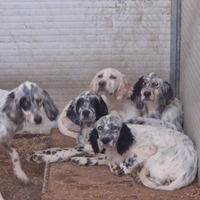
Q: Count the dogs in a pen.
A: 5